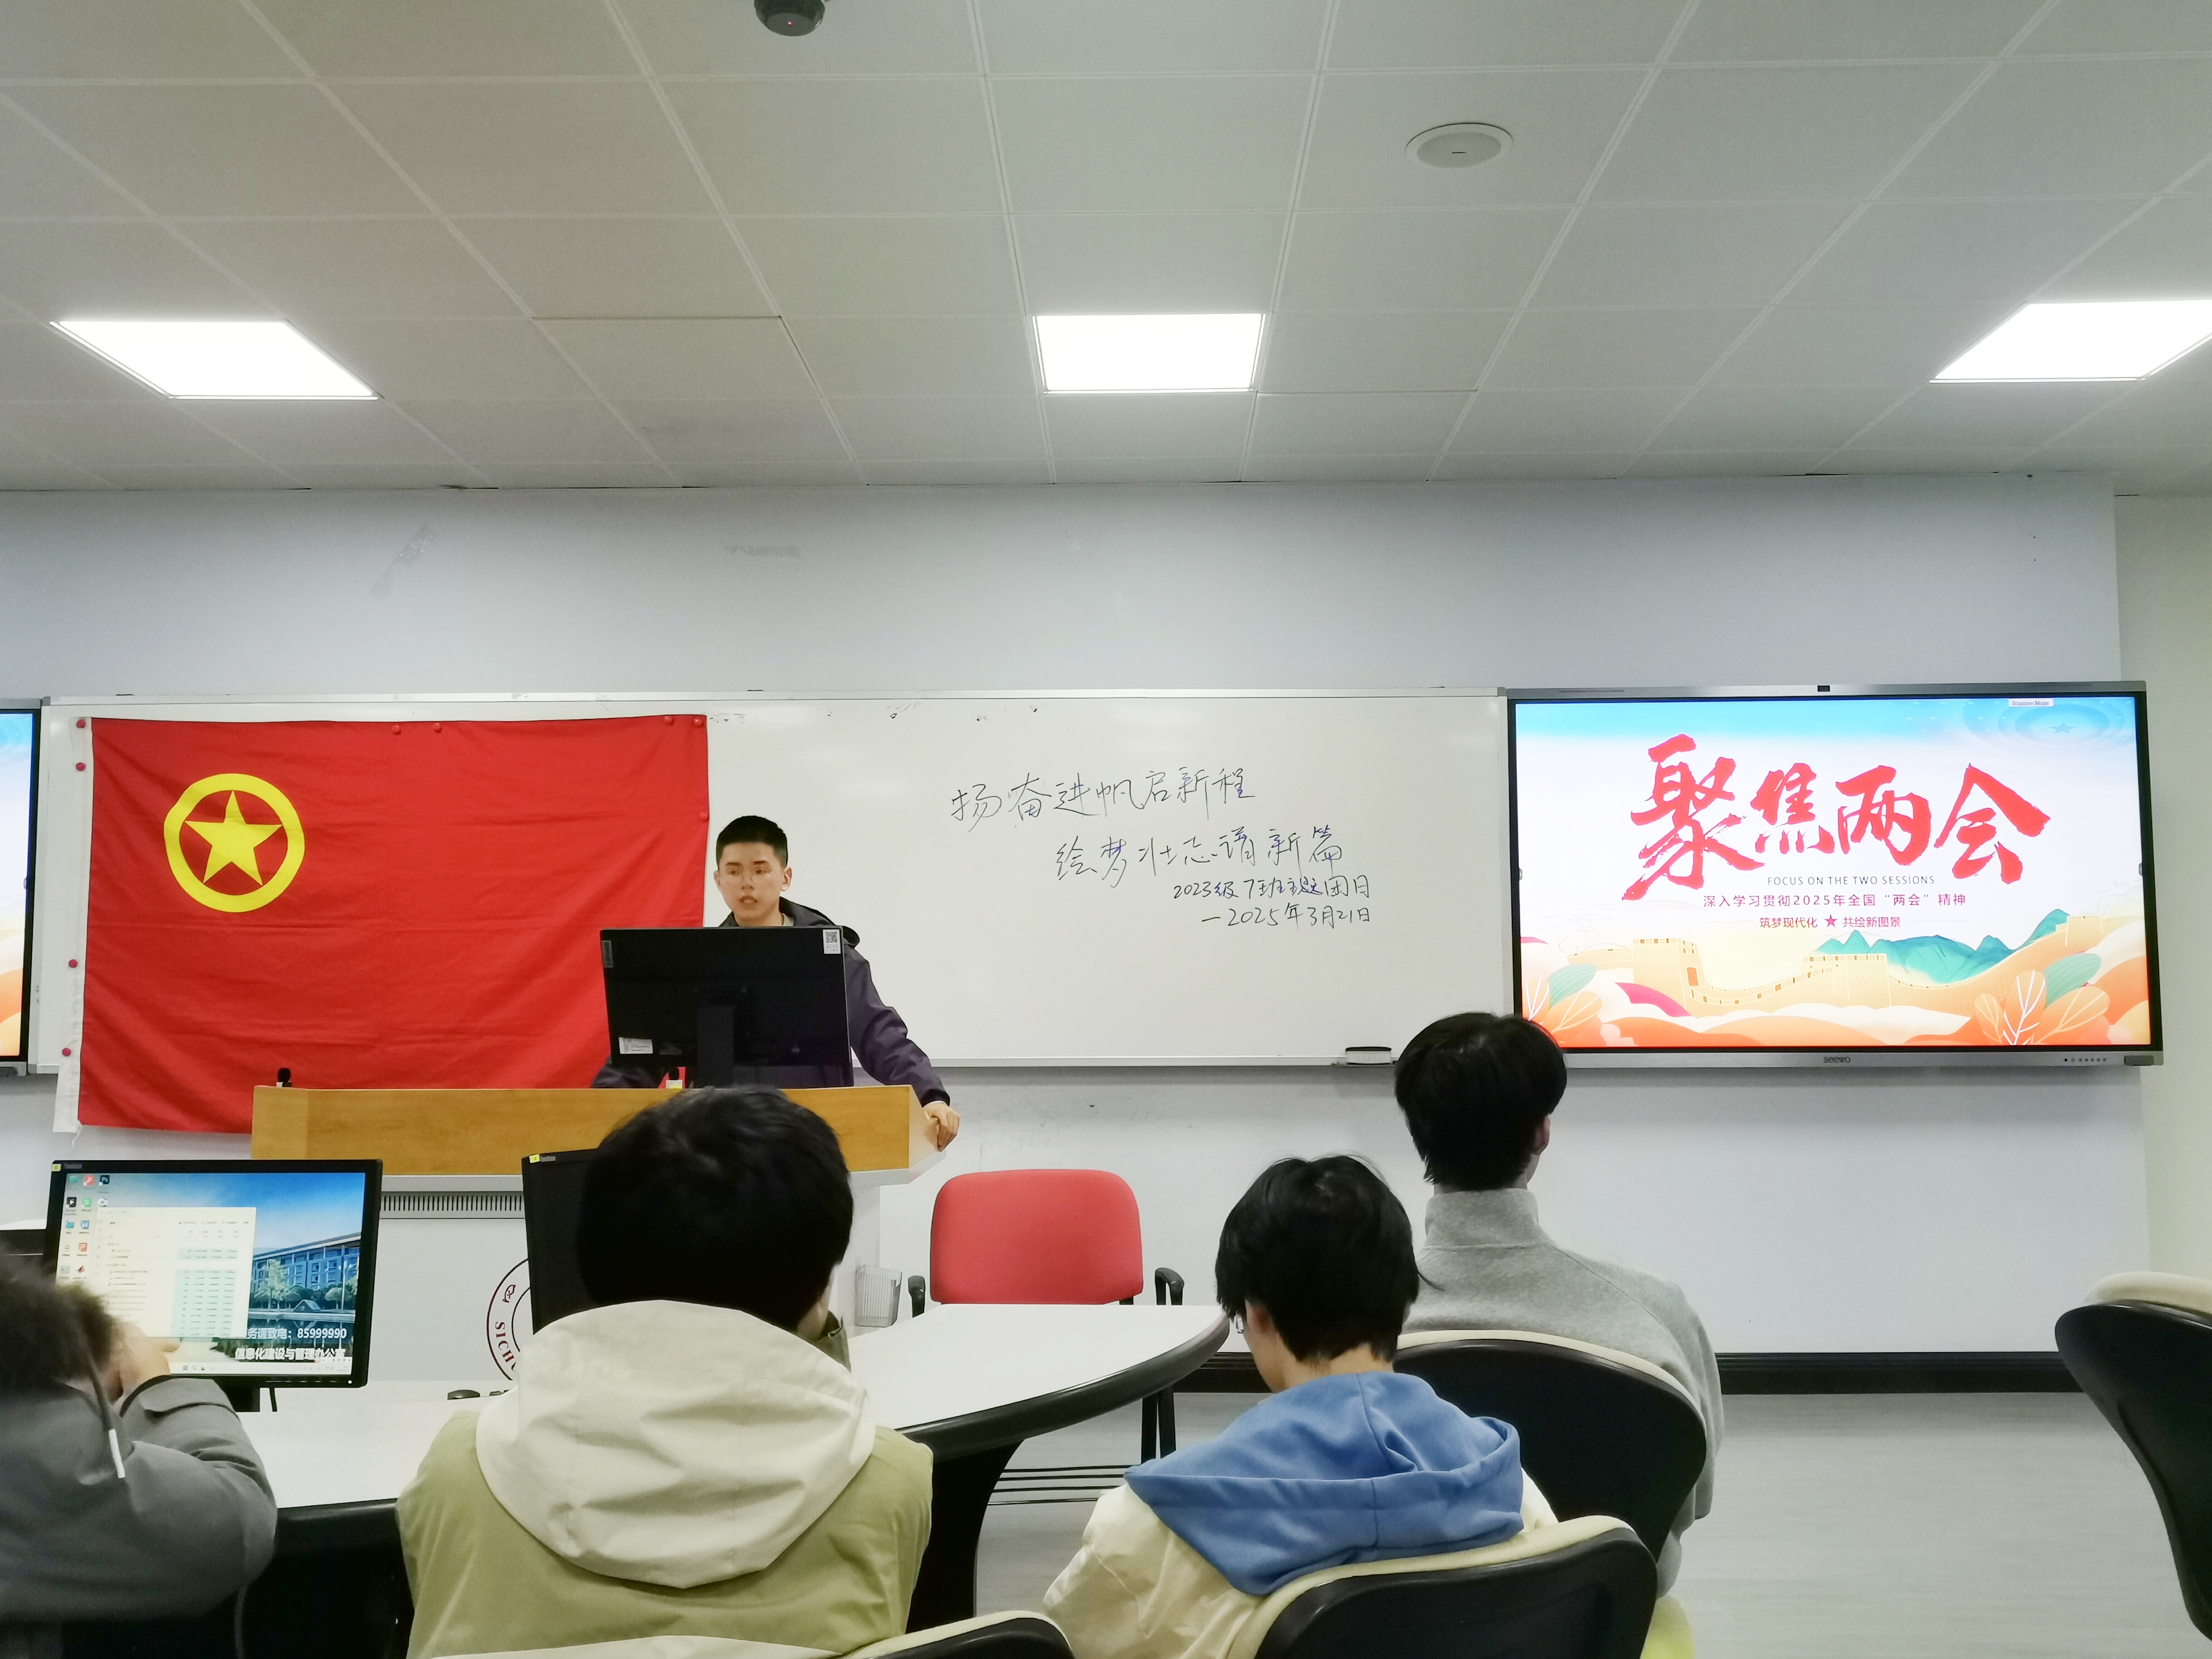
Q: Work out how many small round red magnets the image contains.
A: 9